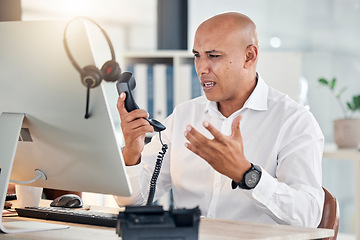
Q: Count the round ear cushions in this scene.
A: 2